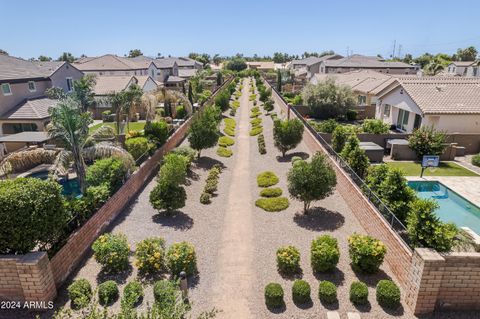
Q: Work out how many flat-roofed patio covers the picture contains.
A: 1